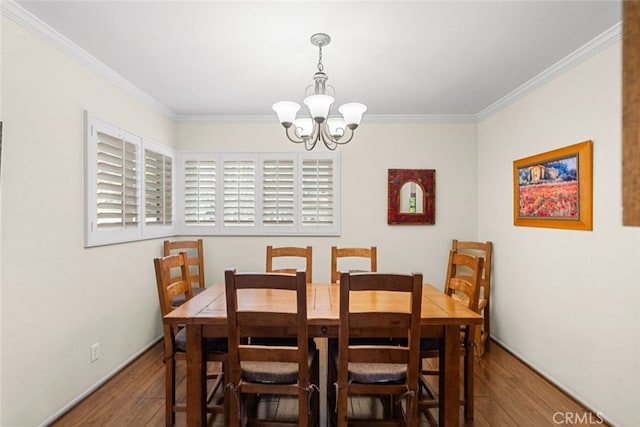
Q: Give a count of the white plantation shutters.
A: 6